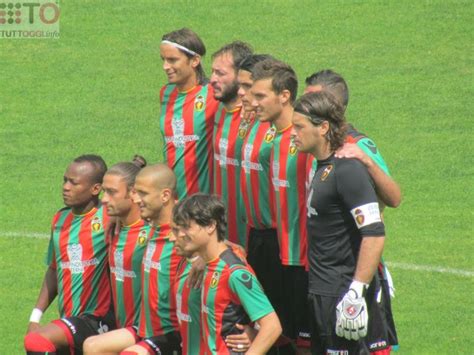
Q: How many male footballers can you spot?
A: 11